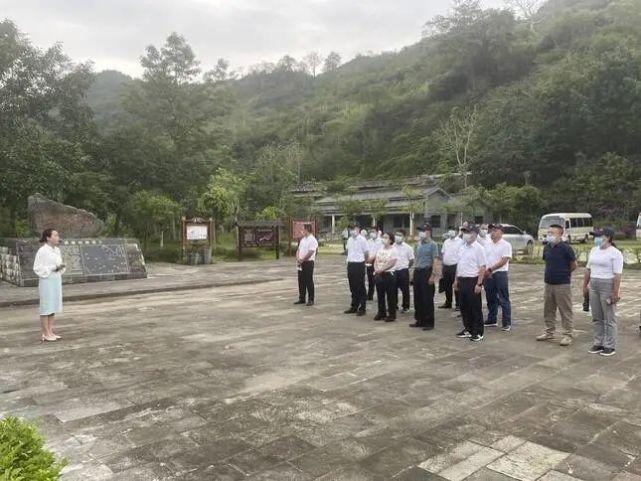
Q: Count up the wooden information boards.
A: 3